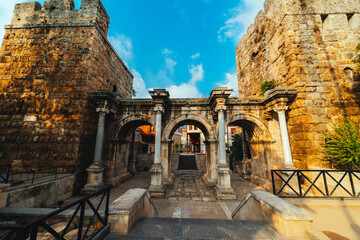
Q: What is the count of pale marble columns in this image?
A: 4